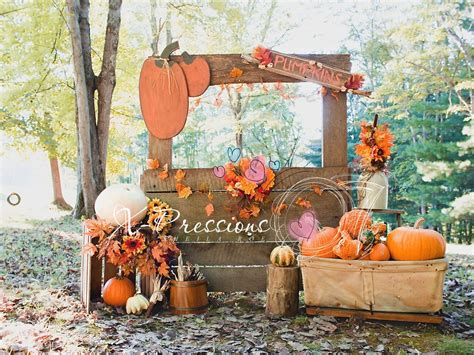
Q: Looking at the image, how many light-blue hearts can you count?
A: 2